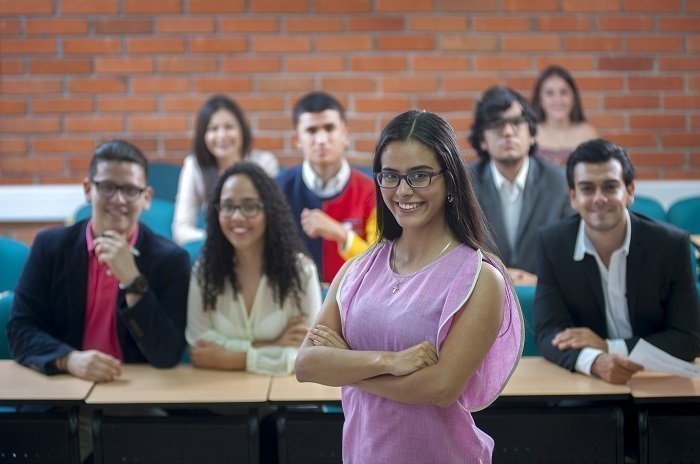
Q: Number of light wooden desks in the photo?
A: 5